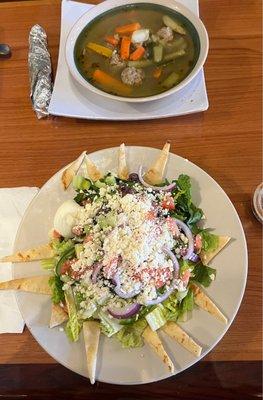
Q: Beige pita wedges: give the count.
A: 12